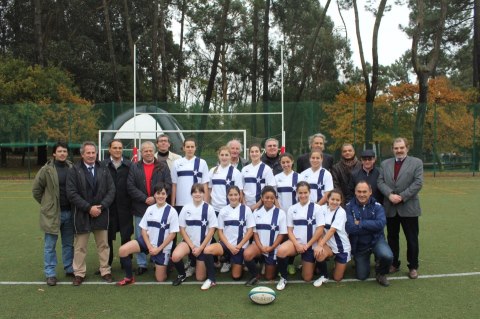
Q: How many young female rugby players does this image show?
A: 11